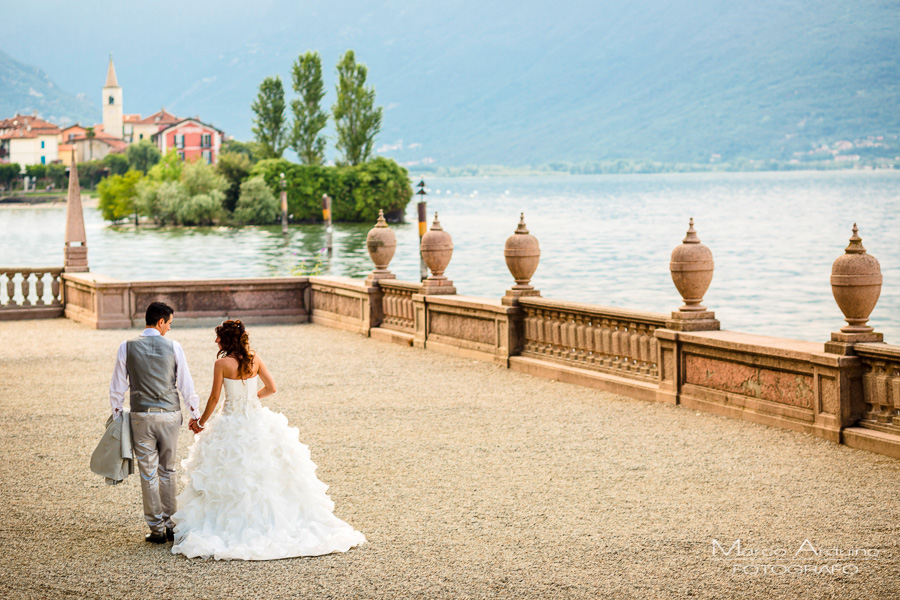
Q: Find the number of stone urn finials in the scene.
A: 5